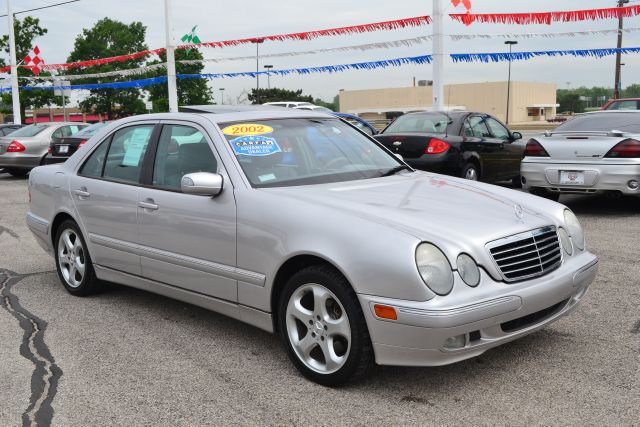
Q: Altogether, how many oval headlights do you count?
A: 4